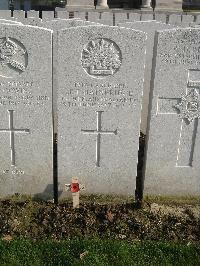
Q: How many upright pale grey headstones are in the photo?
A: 3